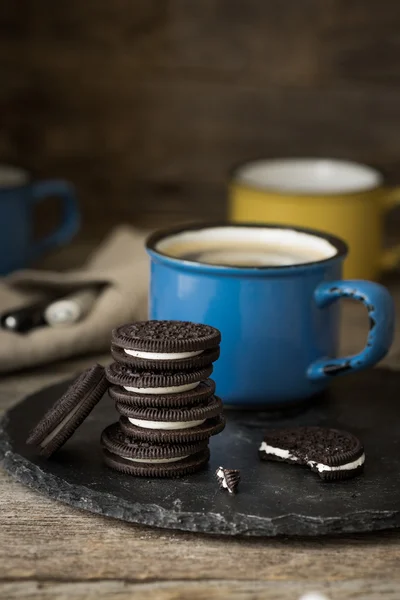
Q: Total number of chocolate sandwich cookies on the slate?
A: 6